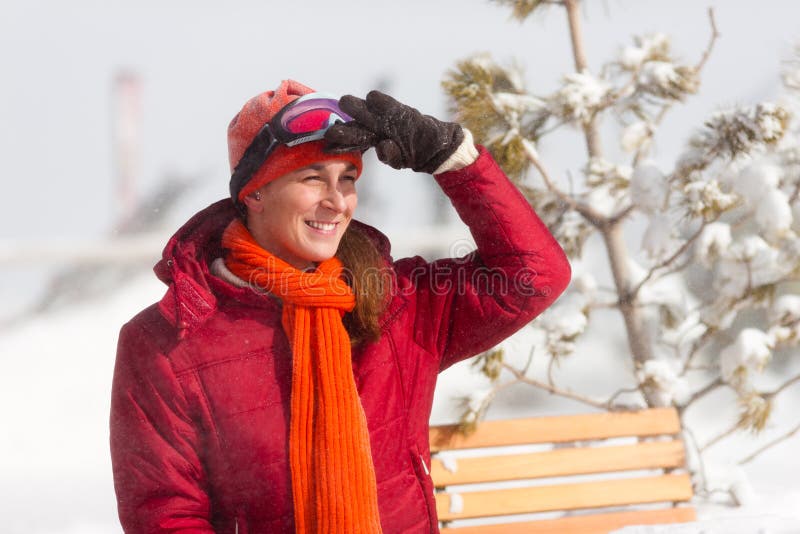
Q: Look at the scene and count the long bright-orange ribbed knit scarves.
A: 1